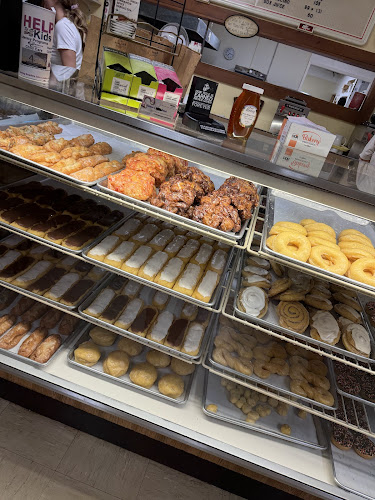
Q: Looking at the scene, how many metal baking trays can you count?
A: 15